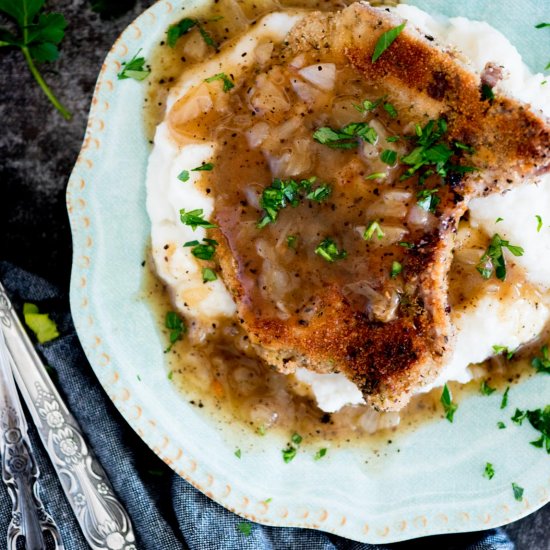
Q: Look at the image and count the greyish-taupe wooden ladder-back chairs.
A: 0